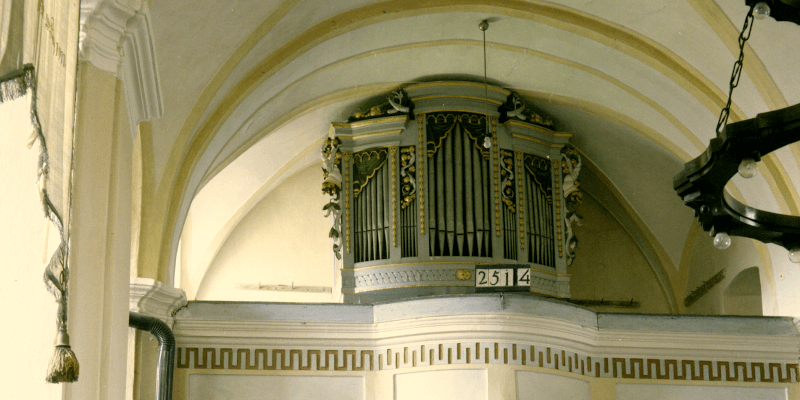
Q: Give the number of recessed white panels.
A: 4